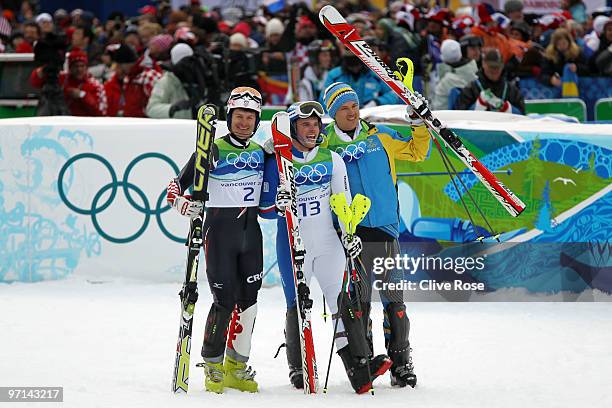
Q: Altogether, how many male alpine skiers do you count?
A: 3